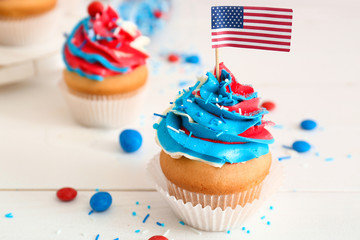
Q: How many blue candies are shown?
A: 5